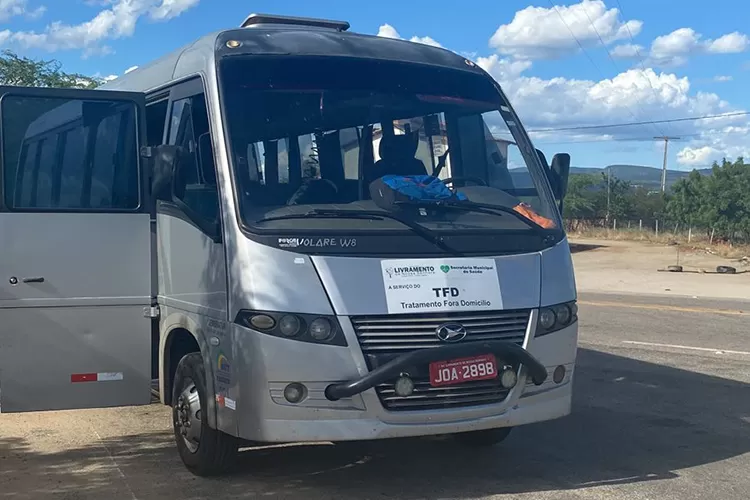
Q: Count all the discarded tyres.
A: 2